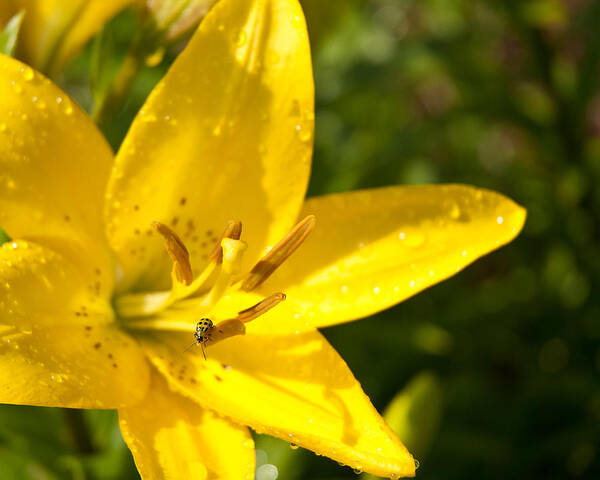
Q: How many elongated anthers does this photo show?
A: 5